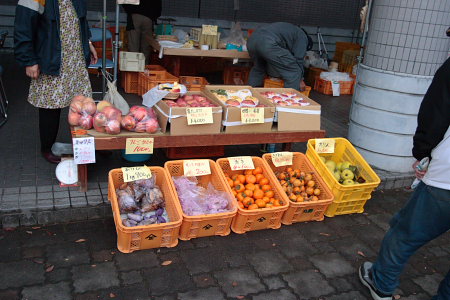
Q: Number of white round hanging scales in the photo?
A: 1